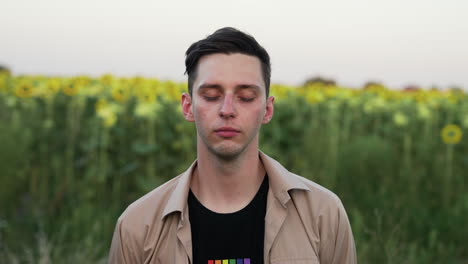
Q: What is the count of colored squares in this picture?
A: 6